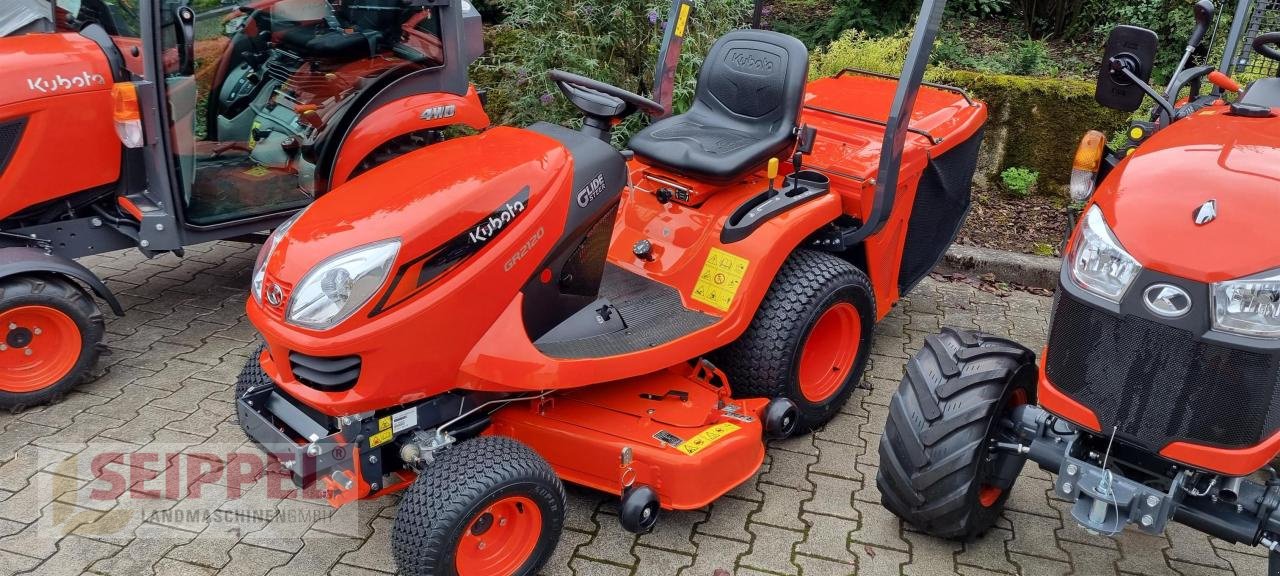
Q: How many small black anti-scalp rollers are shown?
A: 2